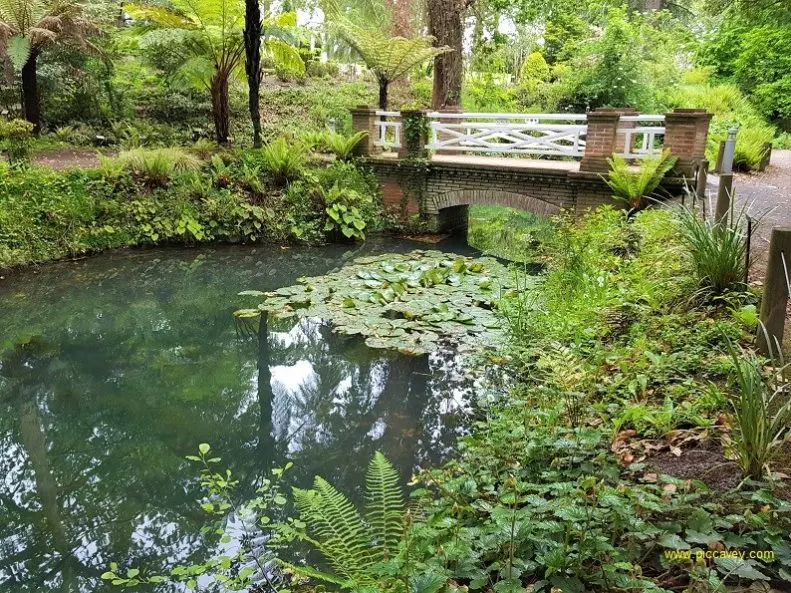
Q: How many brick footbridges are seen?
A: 1